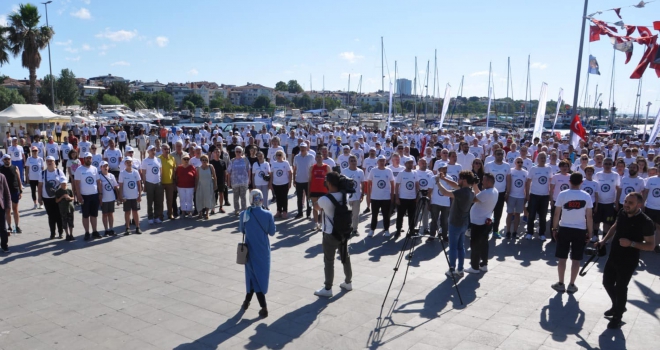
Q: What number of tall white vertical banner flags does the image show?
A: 6